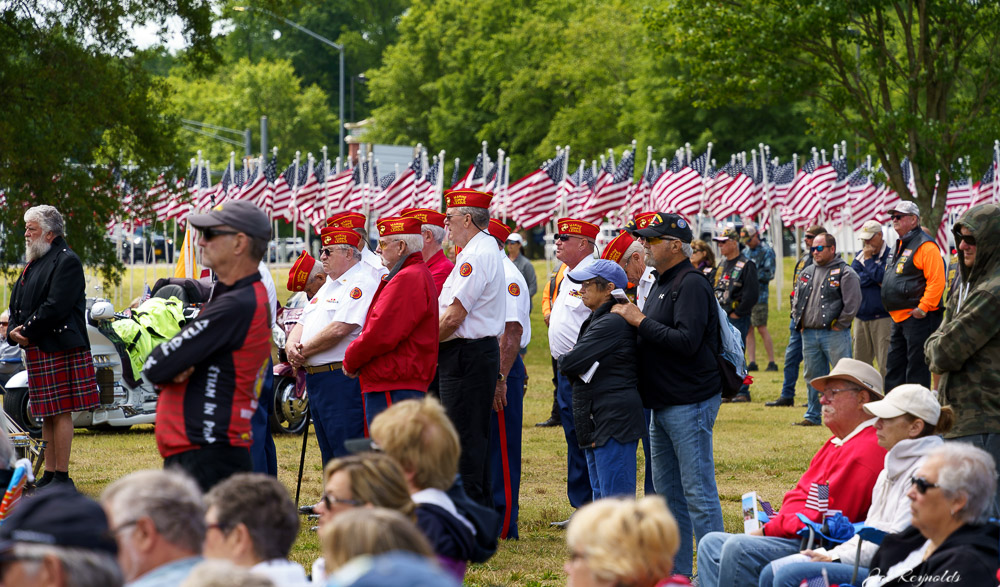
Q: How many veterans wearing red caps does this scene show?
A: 10